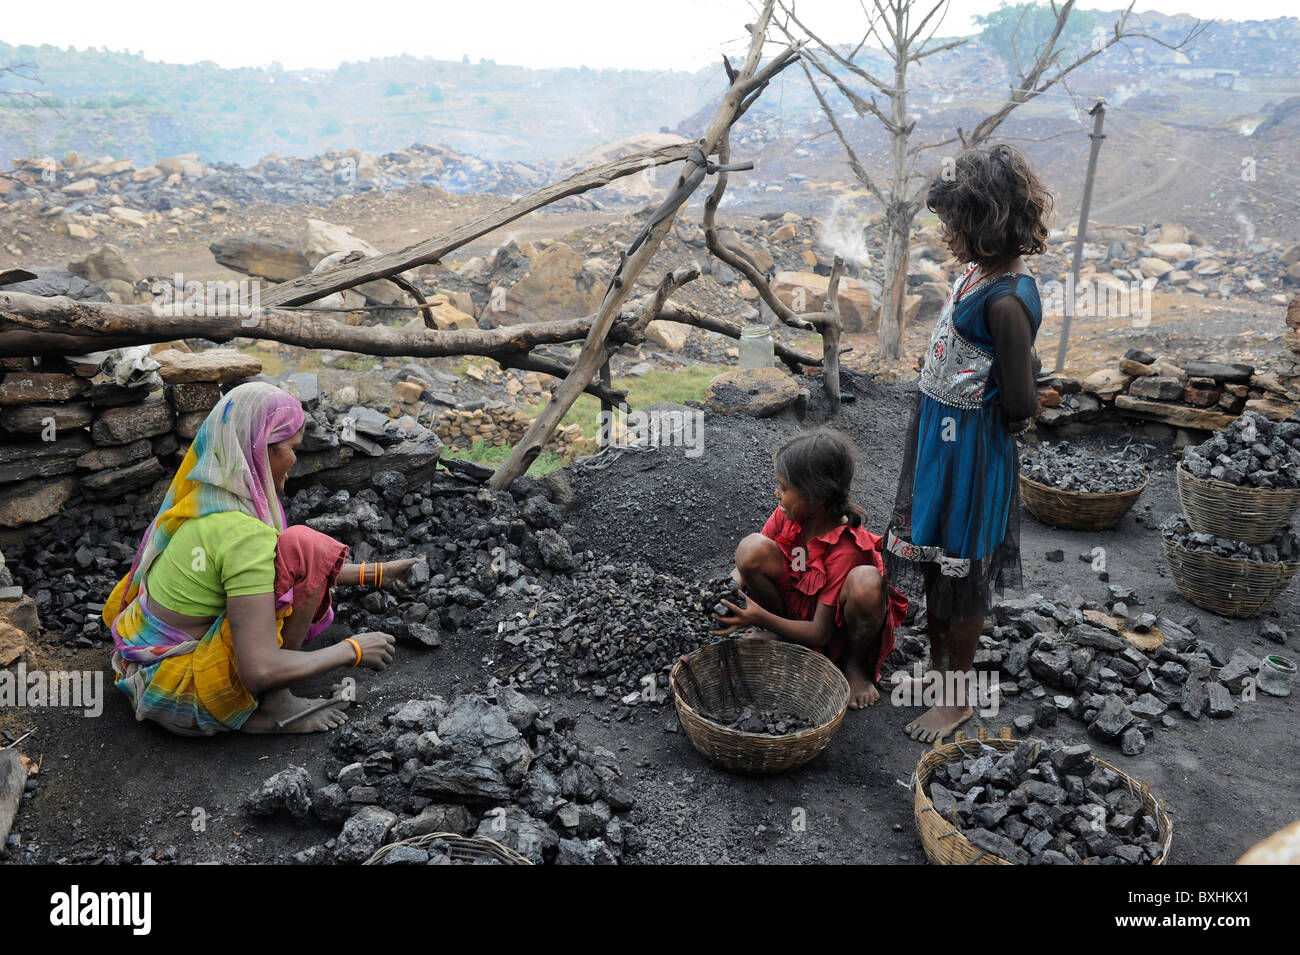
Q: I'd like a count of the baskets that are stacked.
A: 2